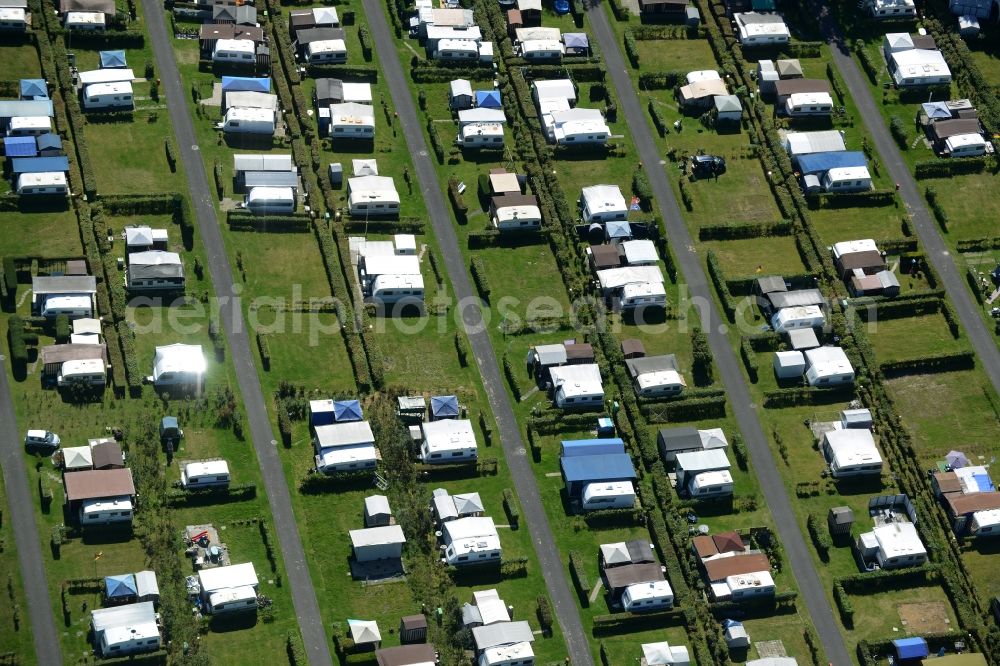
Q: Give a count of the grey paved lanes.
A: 5